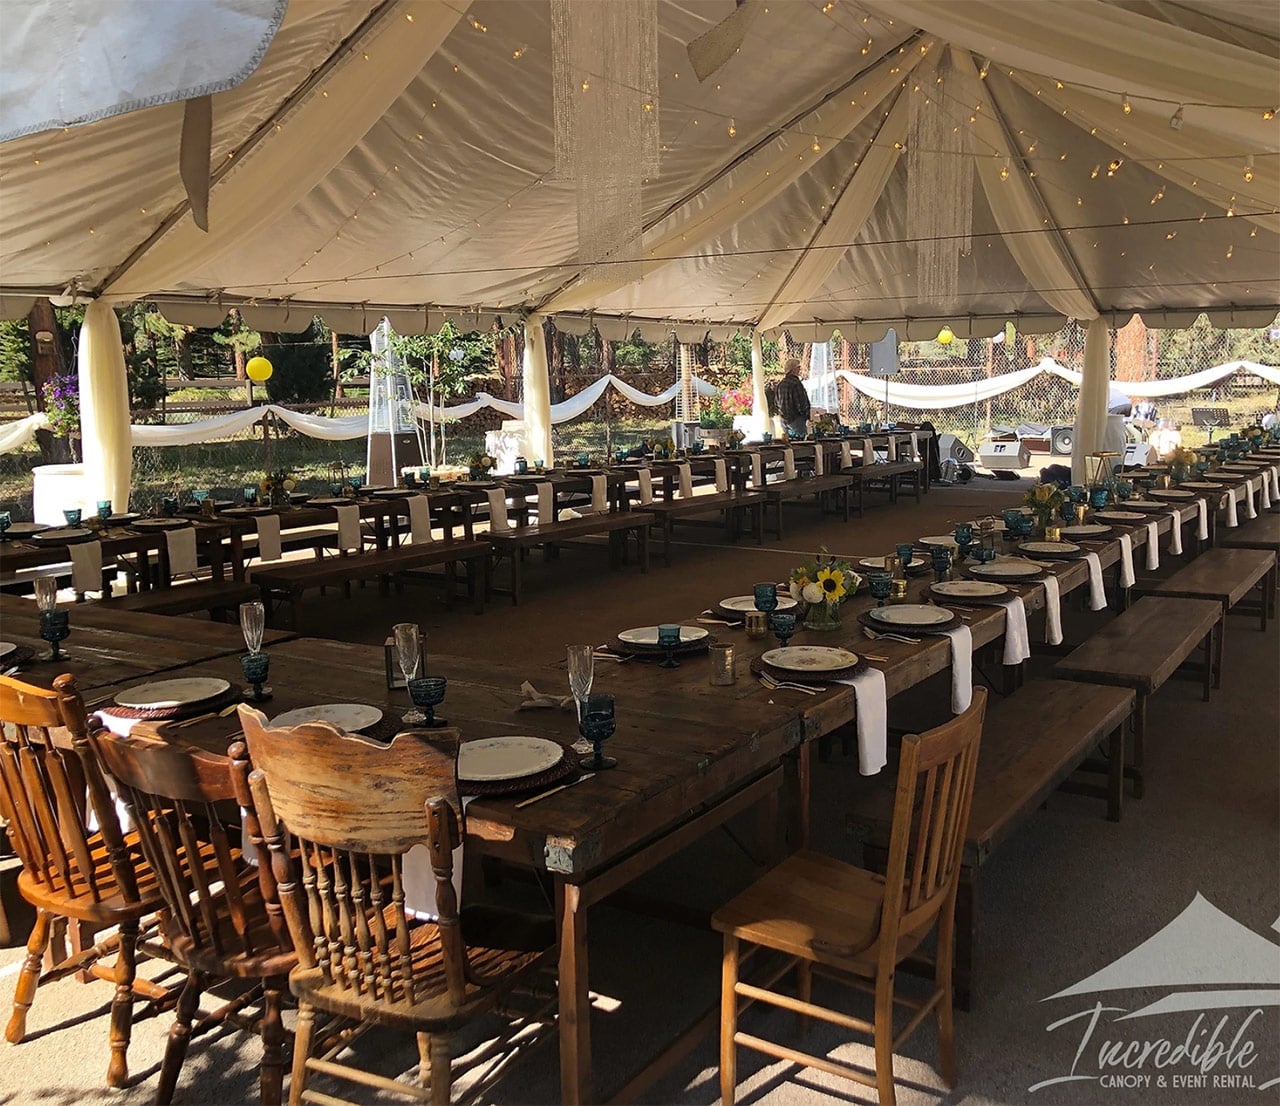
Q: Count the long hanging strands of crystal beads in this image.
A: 2